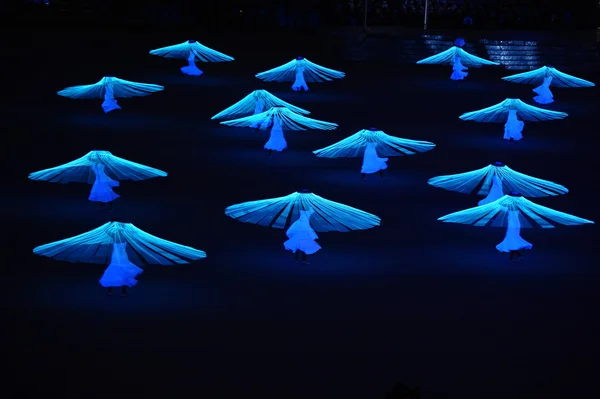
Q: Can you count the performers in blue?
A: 14